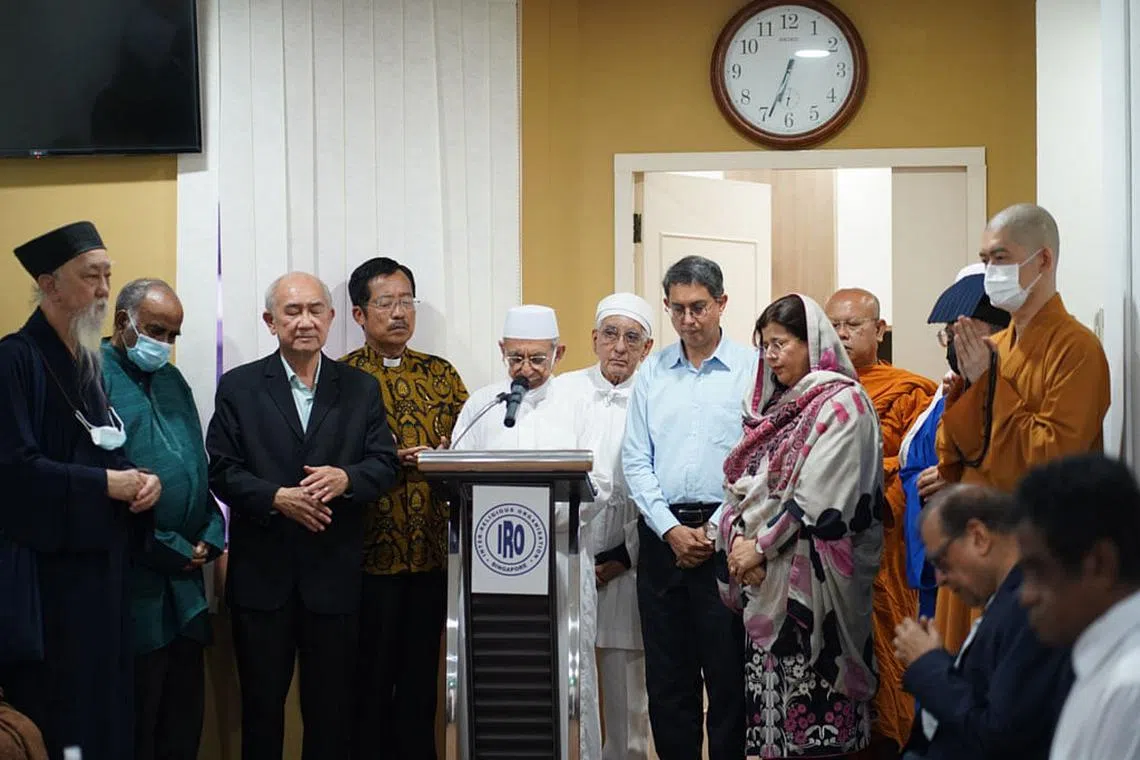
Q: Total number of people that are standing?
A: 11